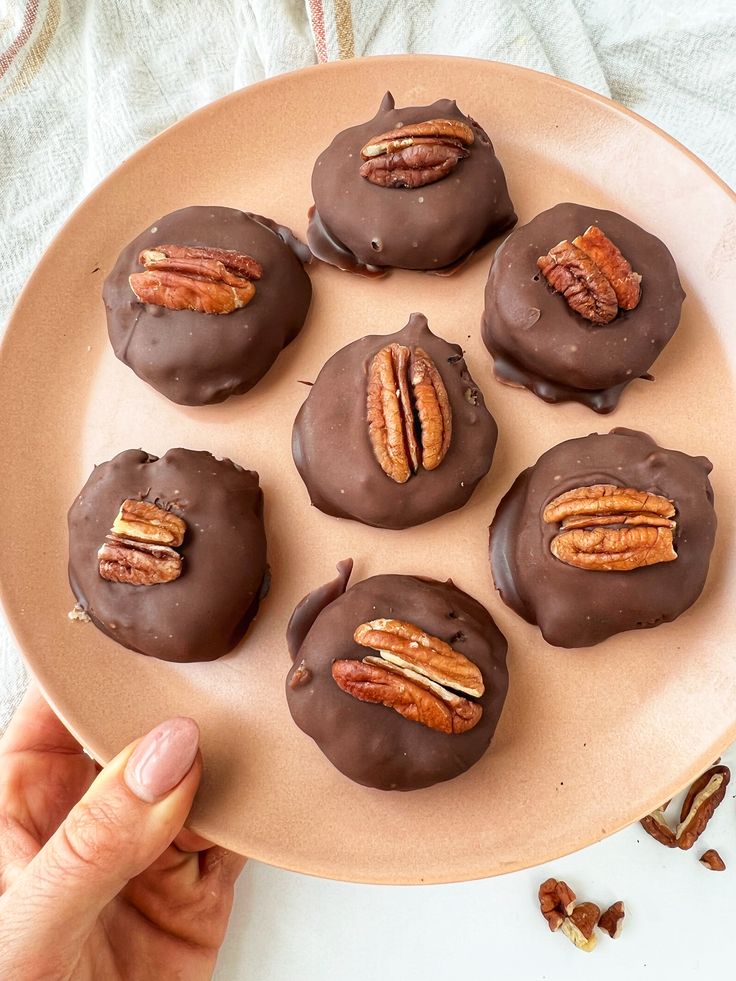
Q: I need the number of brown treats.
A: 7